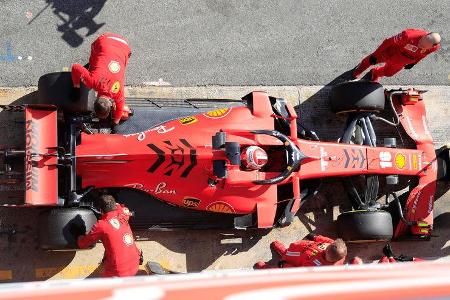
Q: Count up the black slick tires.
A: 4